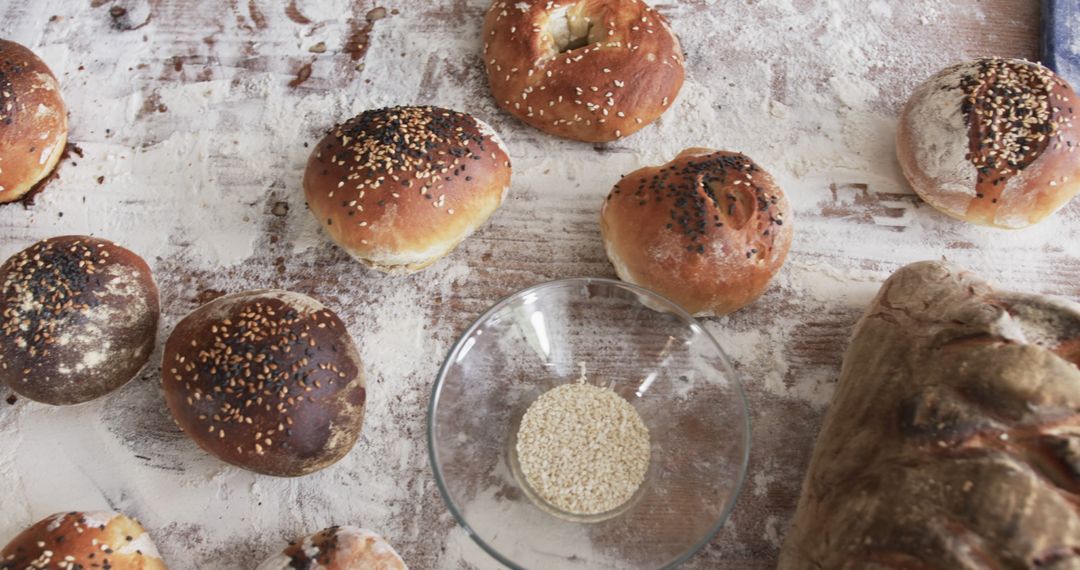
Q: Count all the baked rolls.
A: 9